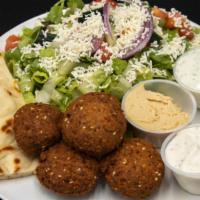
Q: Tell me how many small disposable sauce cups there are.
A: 3